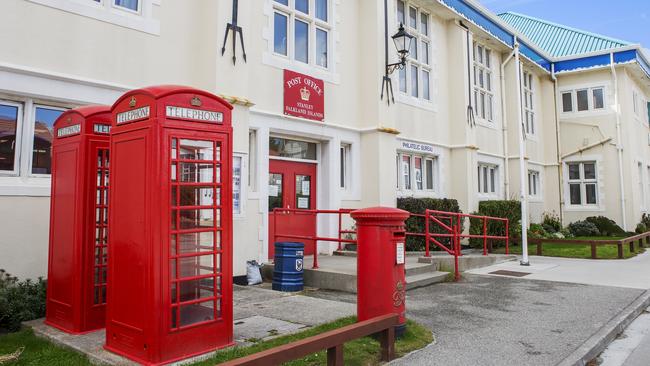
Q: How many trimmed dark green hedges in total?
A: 2